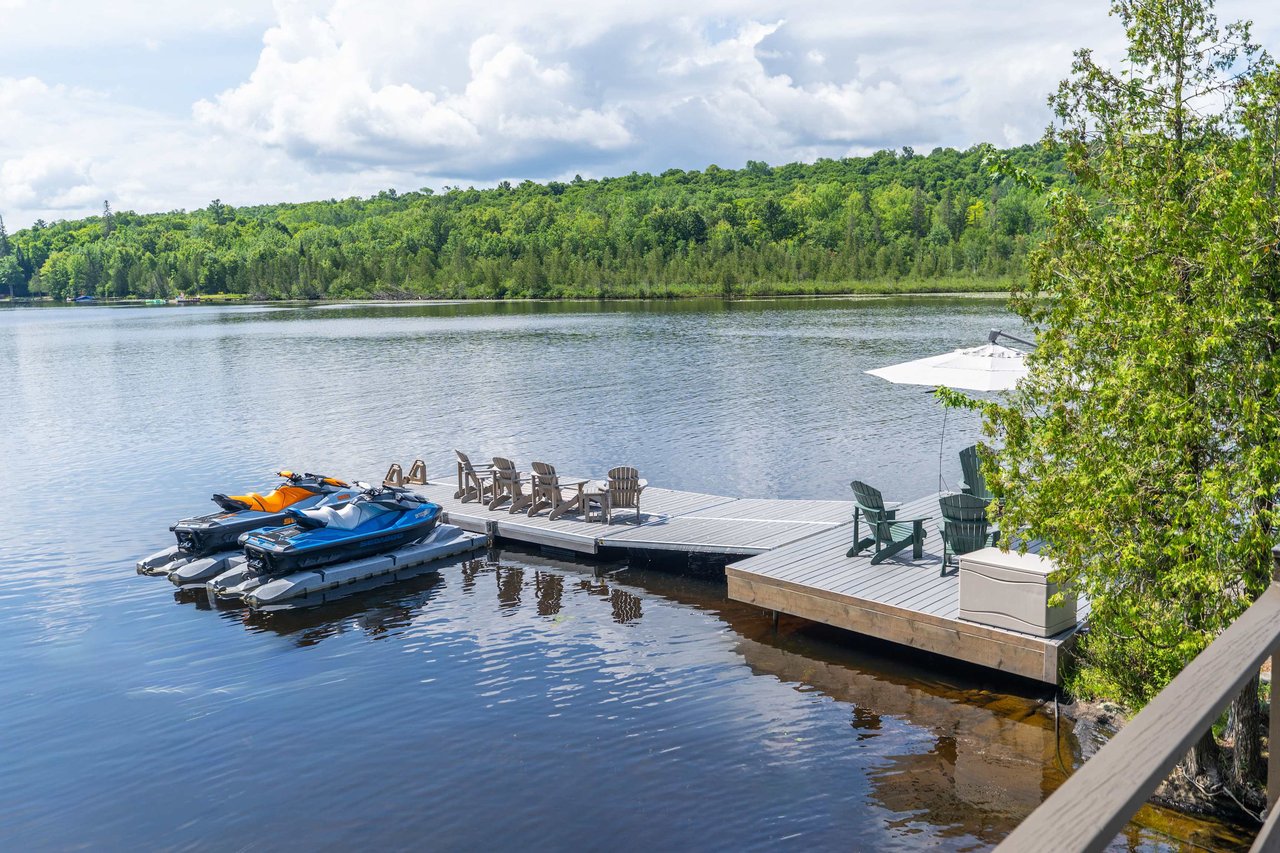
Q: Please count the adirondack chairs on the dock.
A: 7